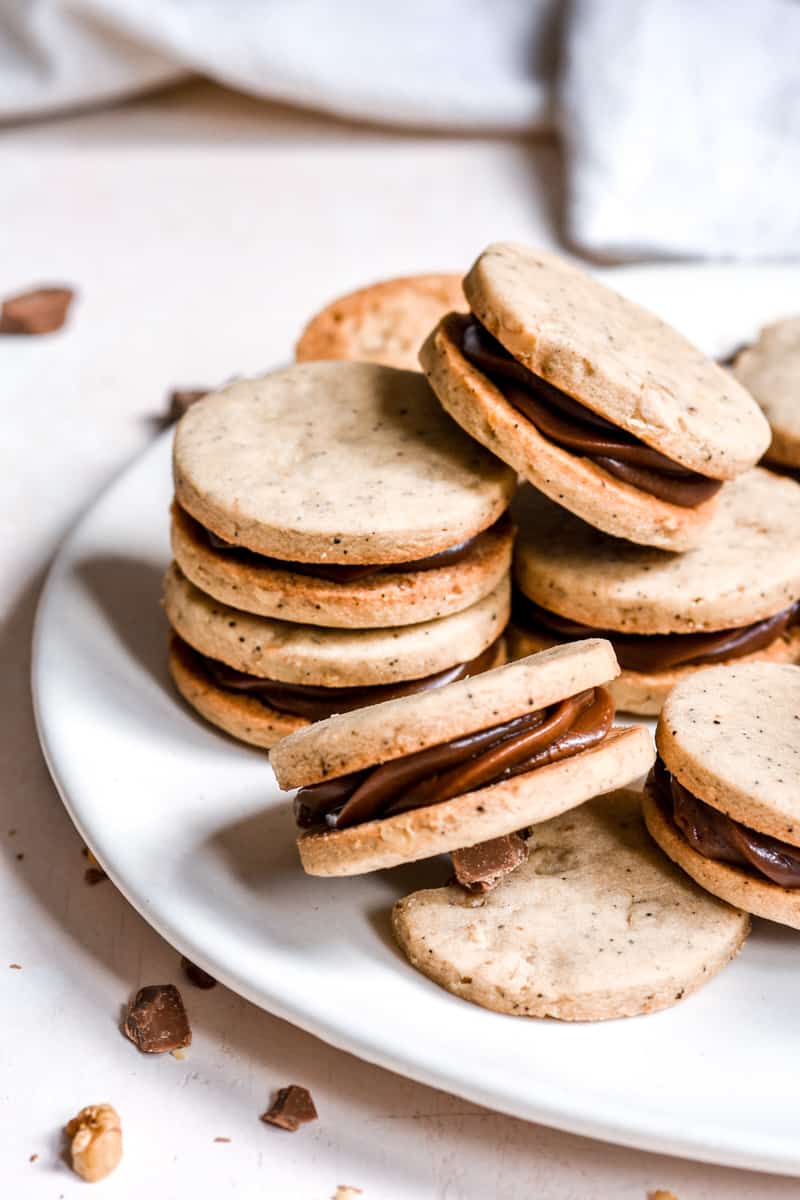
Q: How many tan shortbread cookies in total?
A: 15